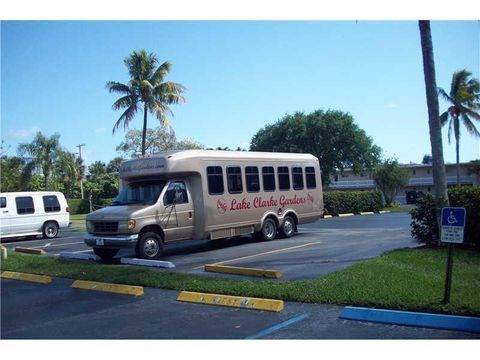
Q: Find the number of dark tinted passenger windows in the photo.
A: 7